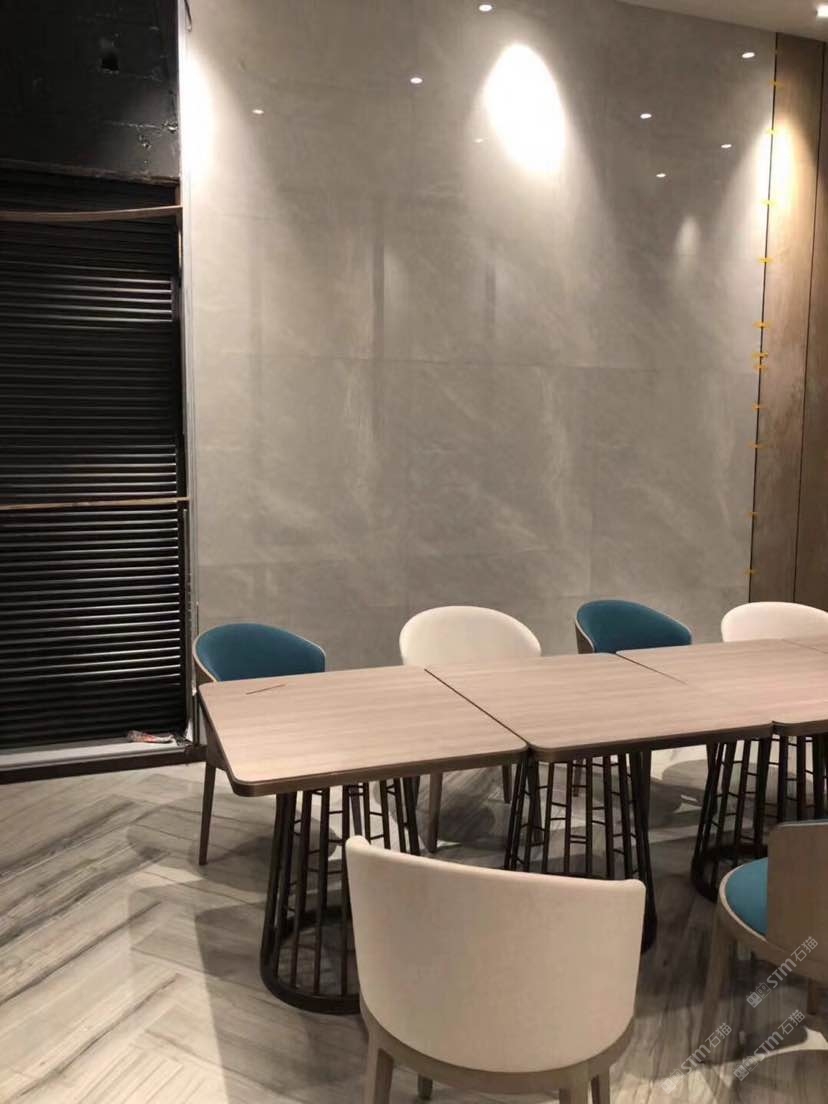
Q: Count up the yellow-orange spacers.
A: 12